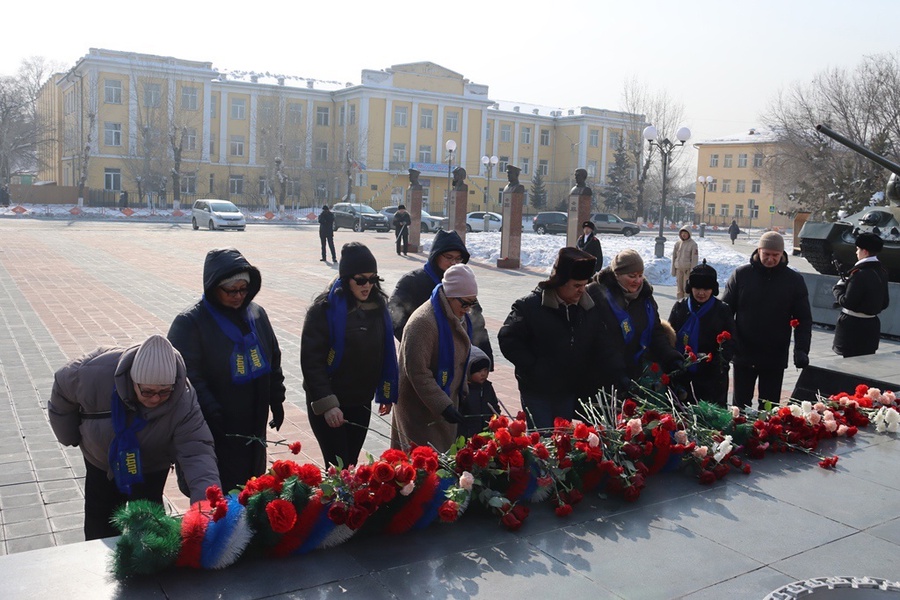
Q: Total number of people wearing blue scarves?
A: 7